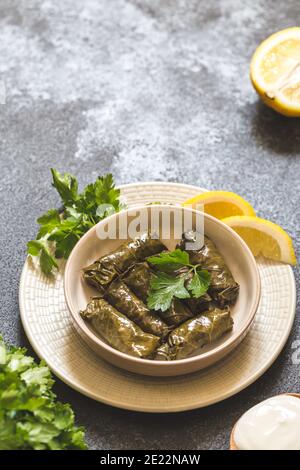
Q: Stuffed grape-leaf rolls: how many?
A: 7